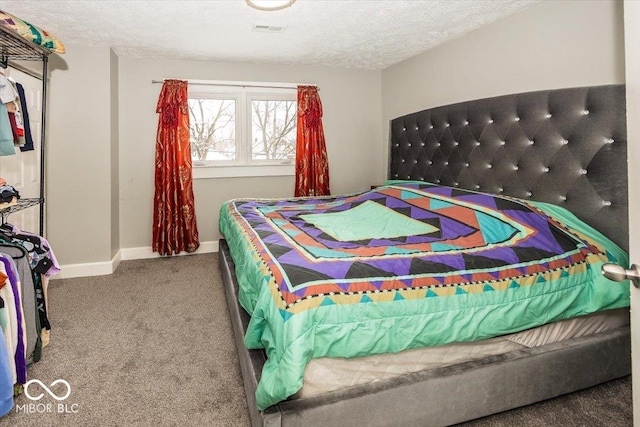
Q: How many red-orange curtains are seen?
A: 2